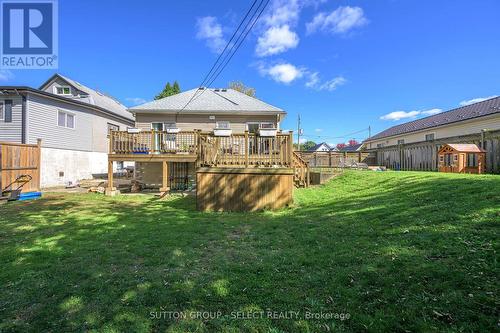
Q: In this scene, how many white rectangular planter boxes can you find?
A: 4